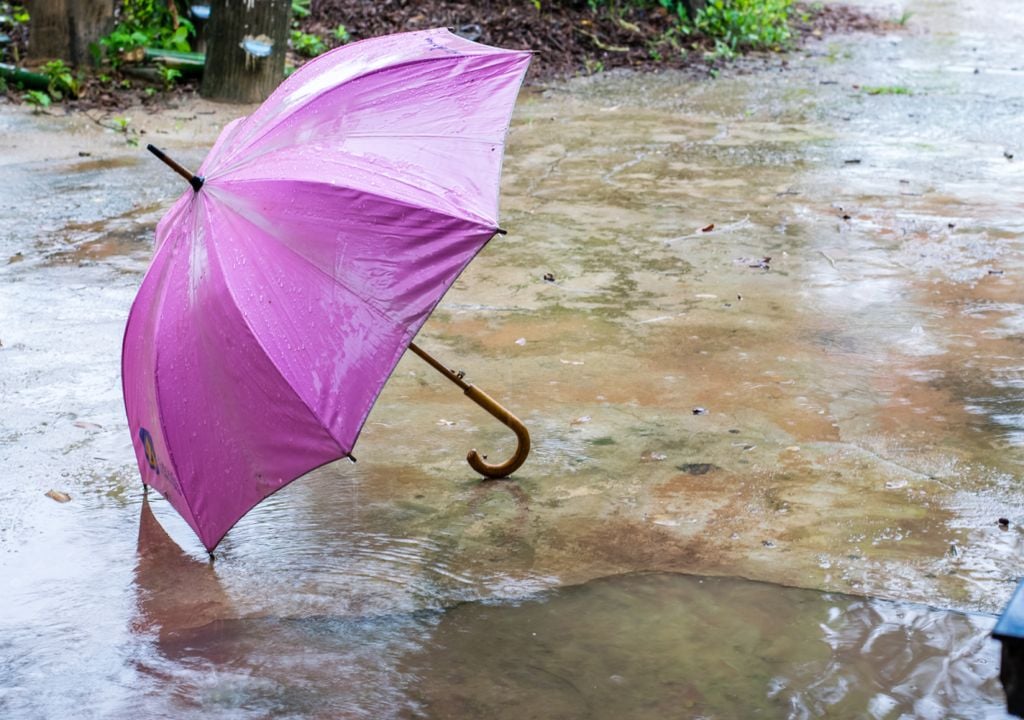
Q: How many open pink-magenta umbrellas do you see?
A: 1